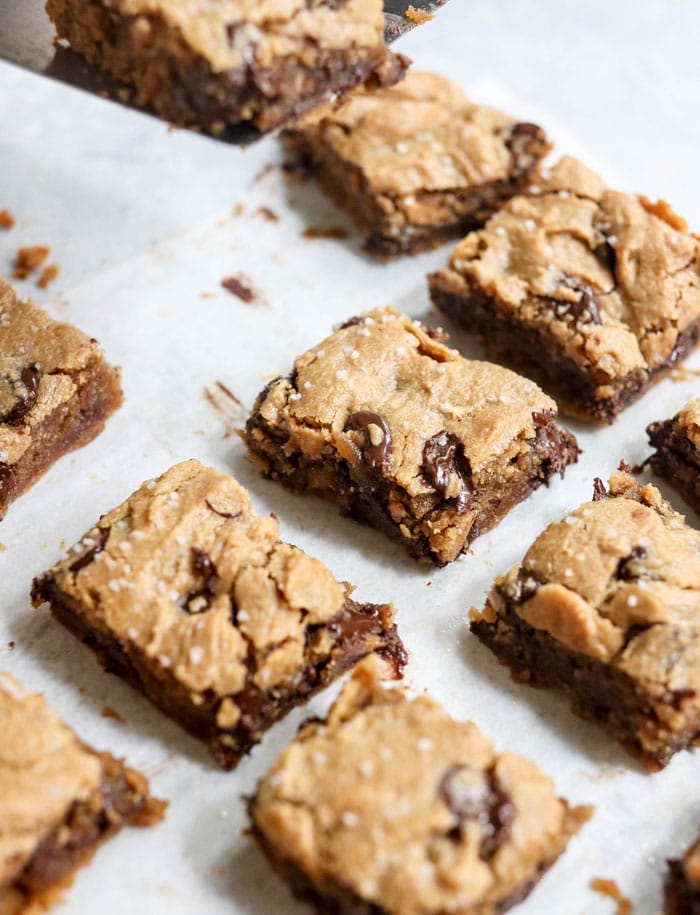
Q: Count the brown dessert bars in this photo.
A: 11